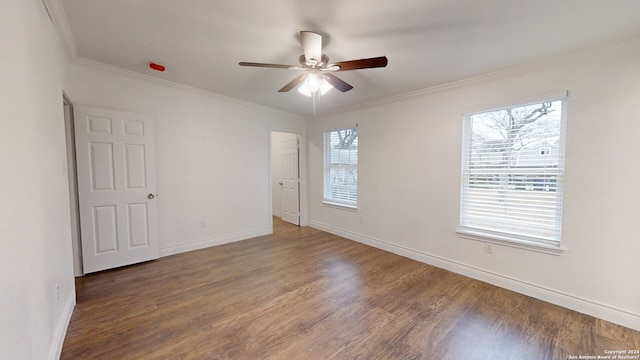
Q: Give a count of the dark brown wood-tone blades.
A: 4